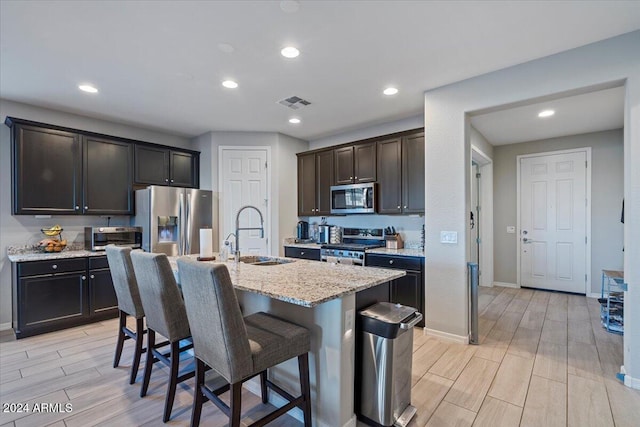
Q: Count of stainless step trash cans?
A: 1